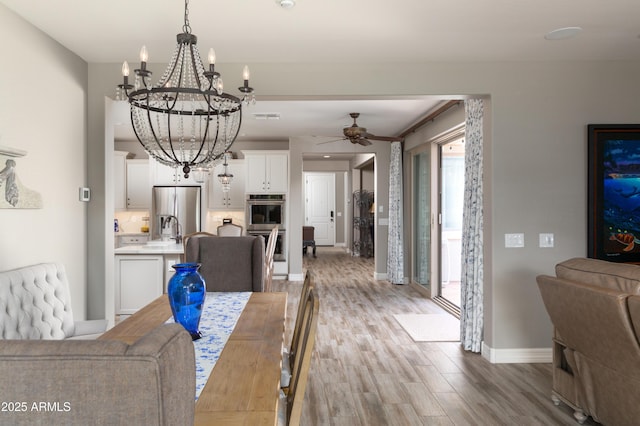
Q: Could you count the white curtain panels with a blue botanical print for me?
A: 2